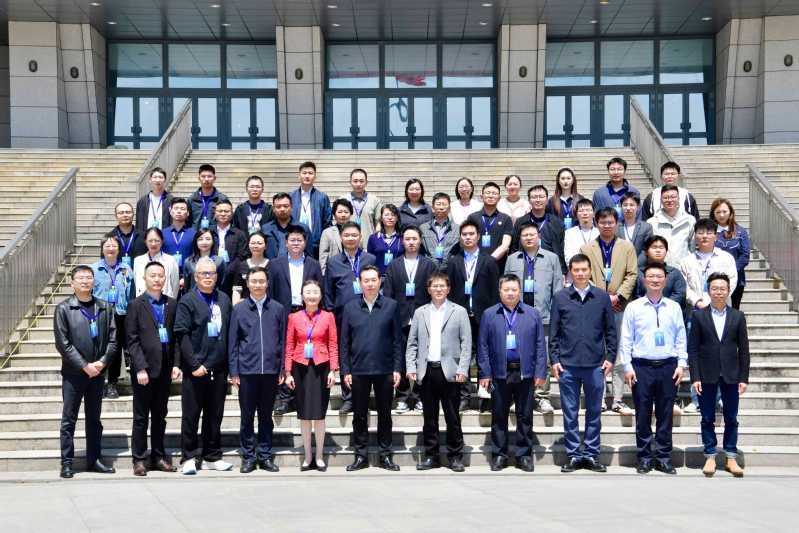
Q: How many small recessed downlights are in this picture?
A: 11